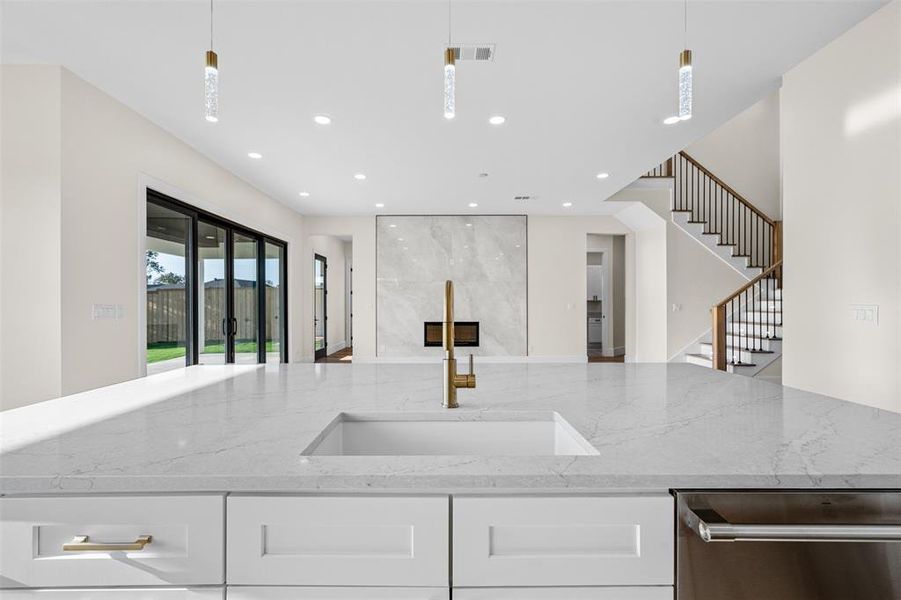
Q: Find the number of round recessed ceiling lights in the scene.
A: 10